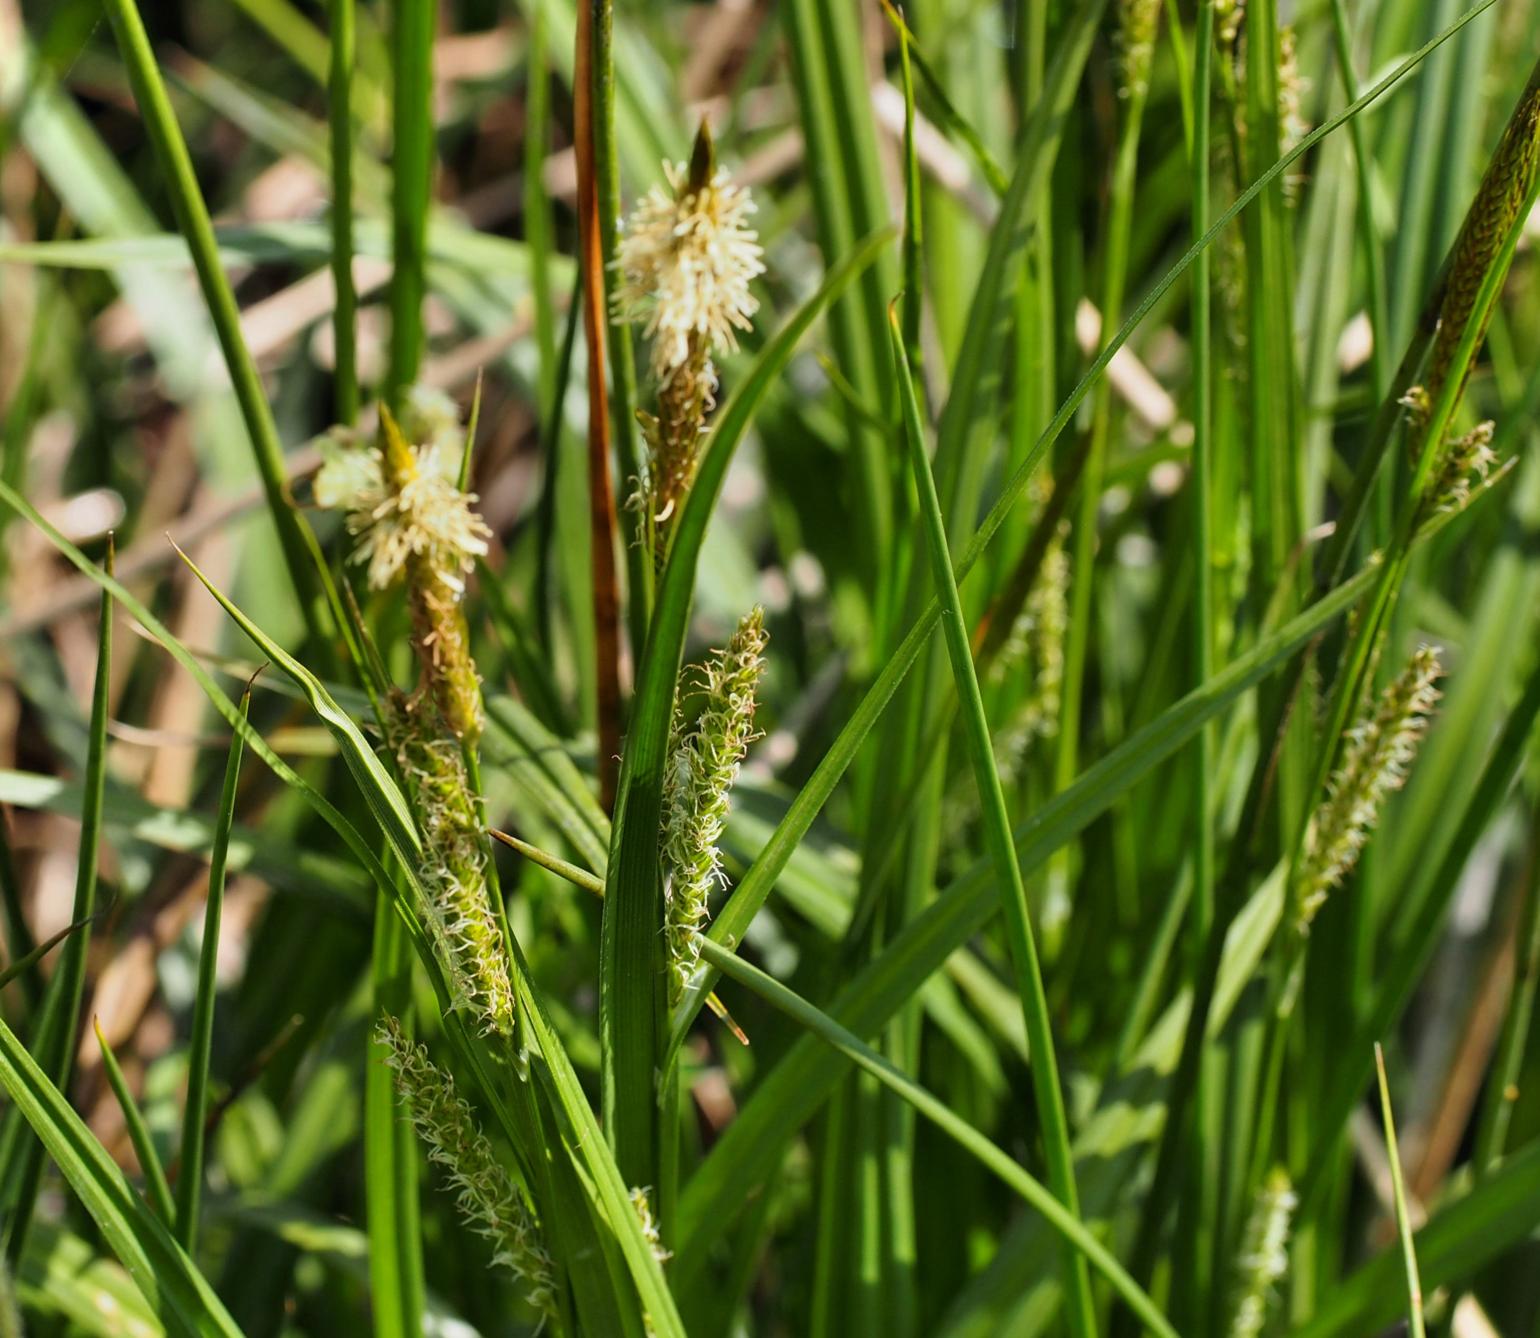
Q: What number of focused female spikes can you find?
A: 3